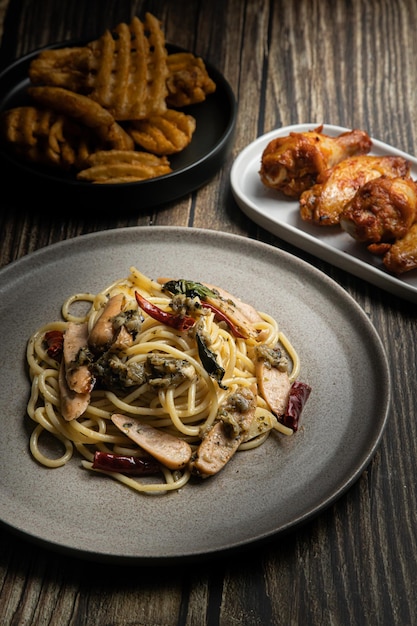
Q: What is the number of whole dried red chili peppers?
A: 5